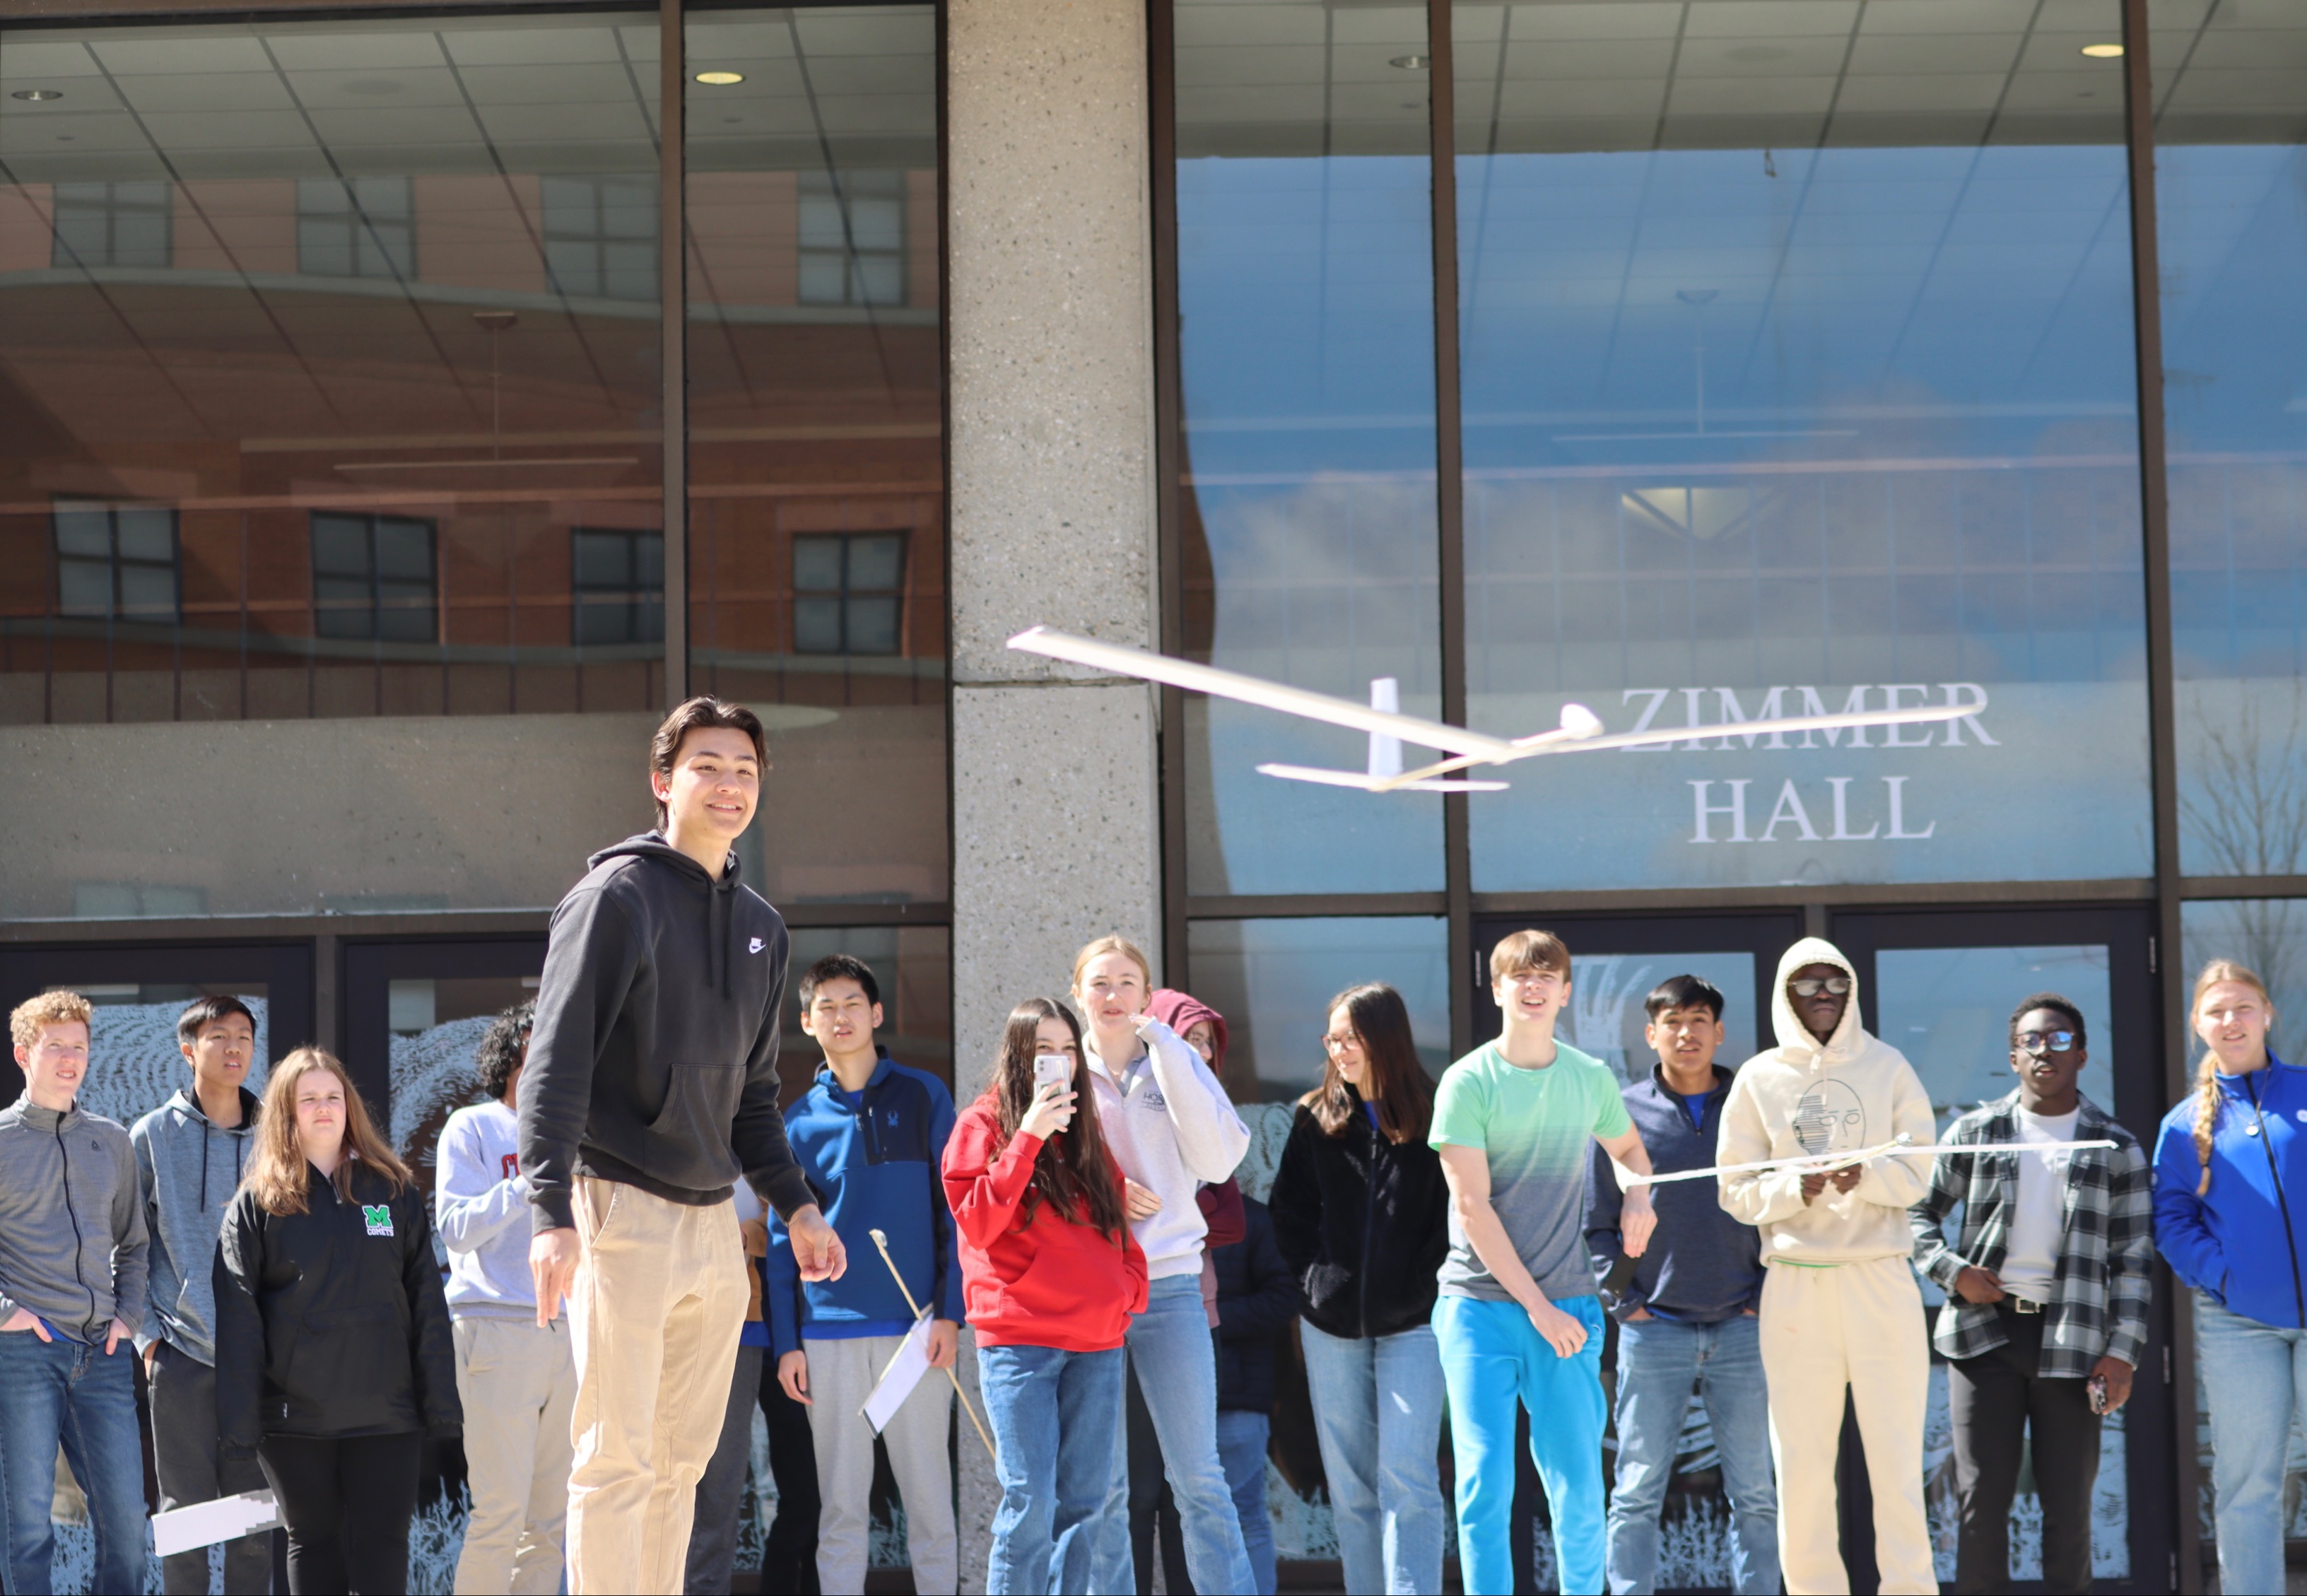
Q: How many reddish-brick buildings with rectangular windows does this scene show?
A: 1